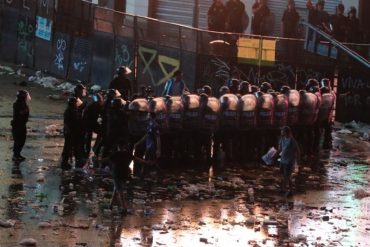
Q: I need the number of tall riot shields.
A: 12